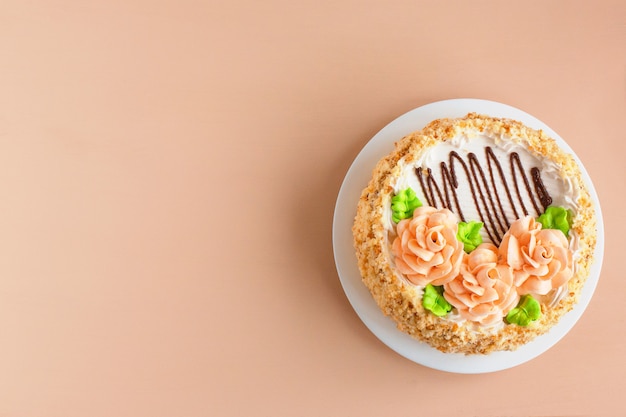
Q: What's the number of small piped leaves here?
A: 5